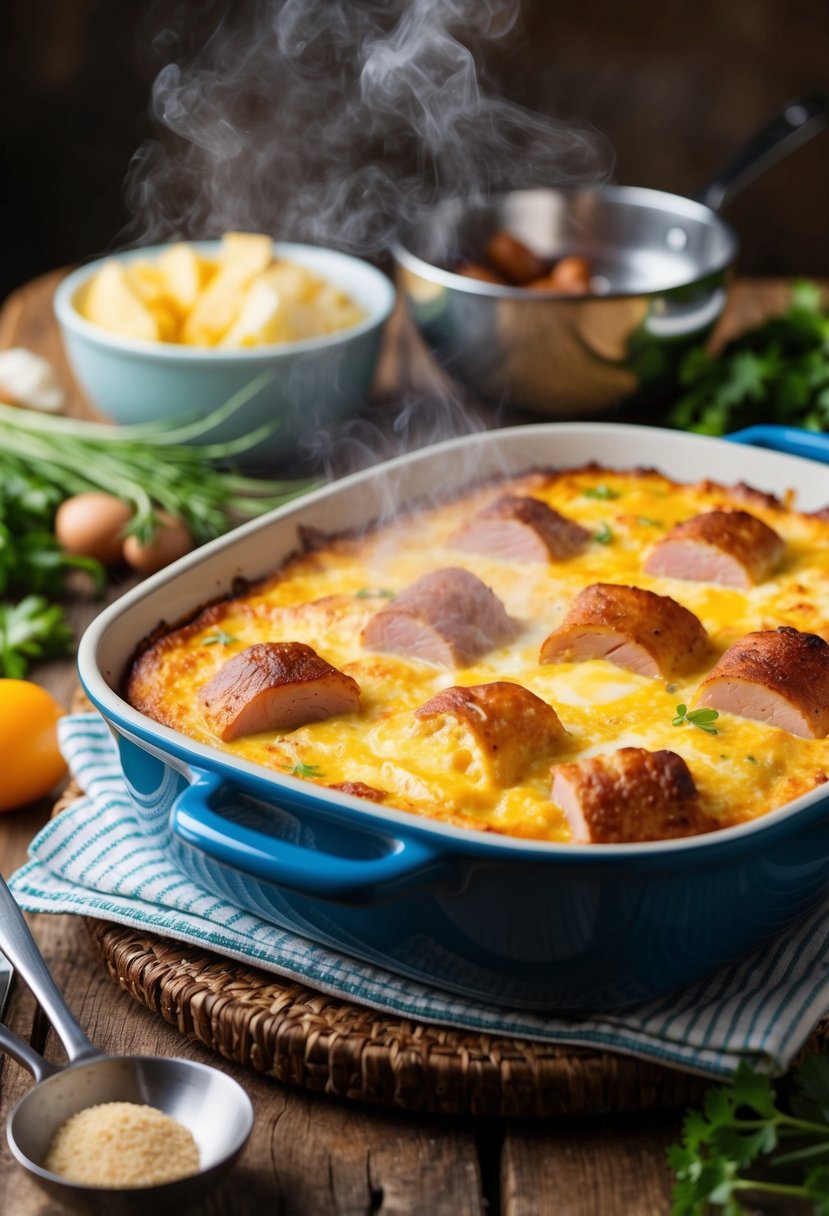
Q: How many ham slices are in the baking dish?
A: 8